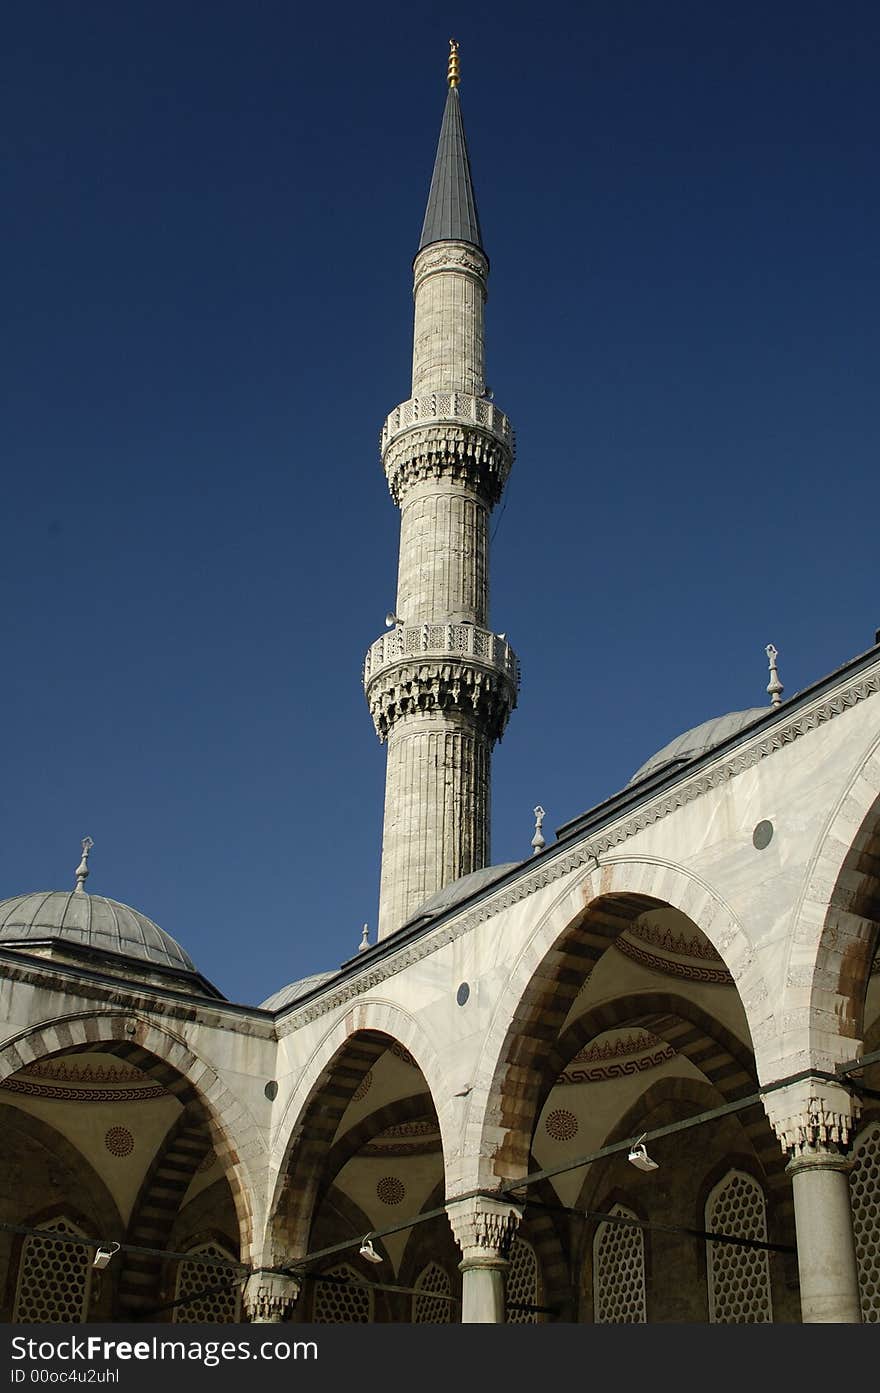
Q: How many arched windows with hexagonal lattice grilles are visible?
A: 8